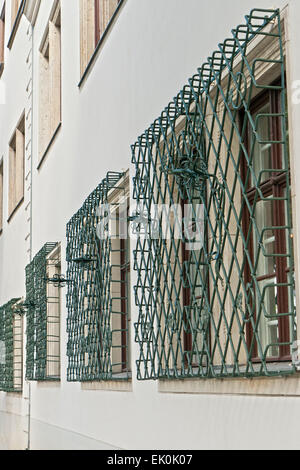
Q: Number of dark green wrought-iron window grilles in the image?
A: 4